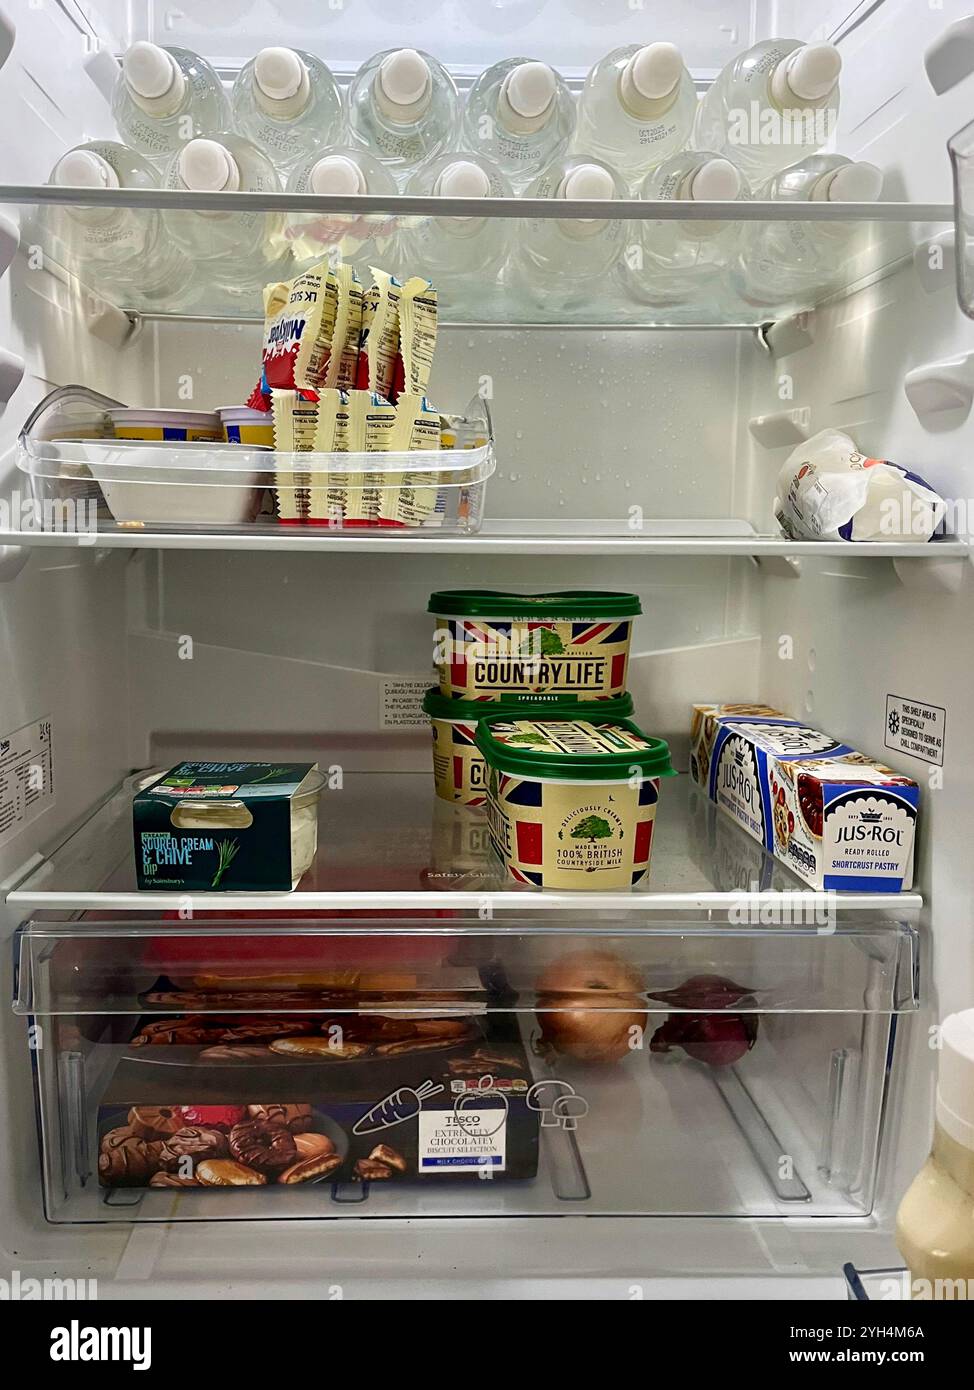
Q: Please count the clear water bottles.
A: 13